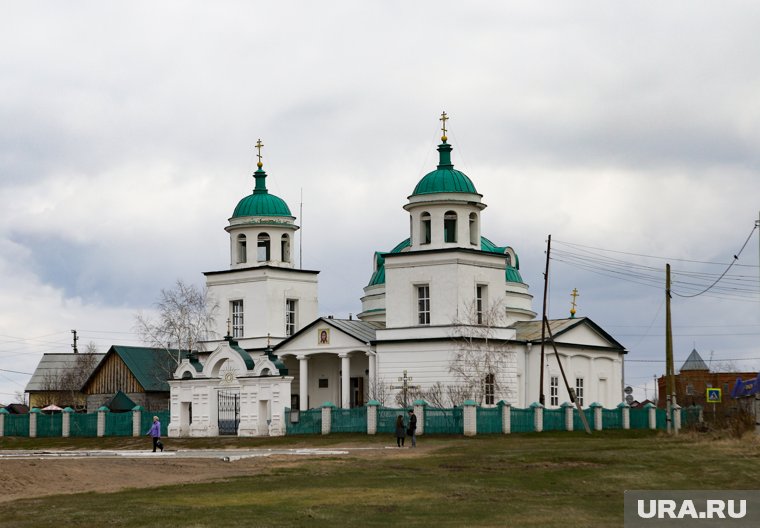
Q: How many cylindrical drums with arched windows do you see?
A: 2